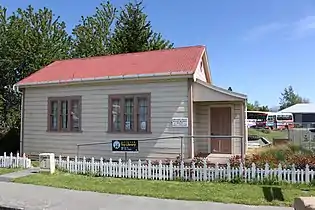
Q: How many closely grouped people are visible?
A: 0